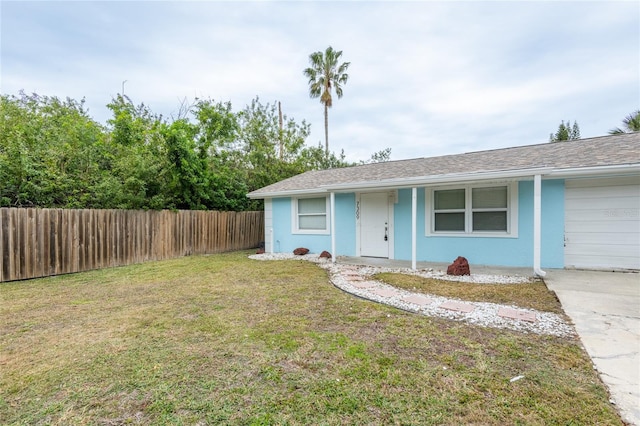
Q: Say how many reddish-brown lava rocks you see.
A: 3